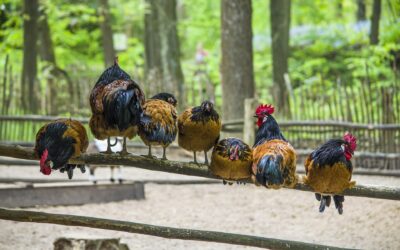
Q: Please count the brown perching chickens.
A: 7